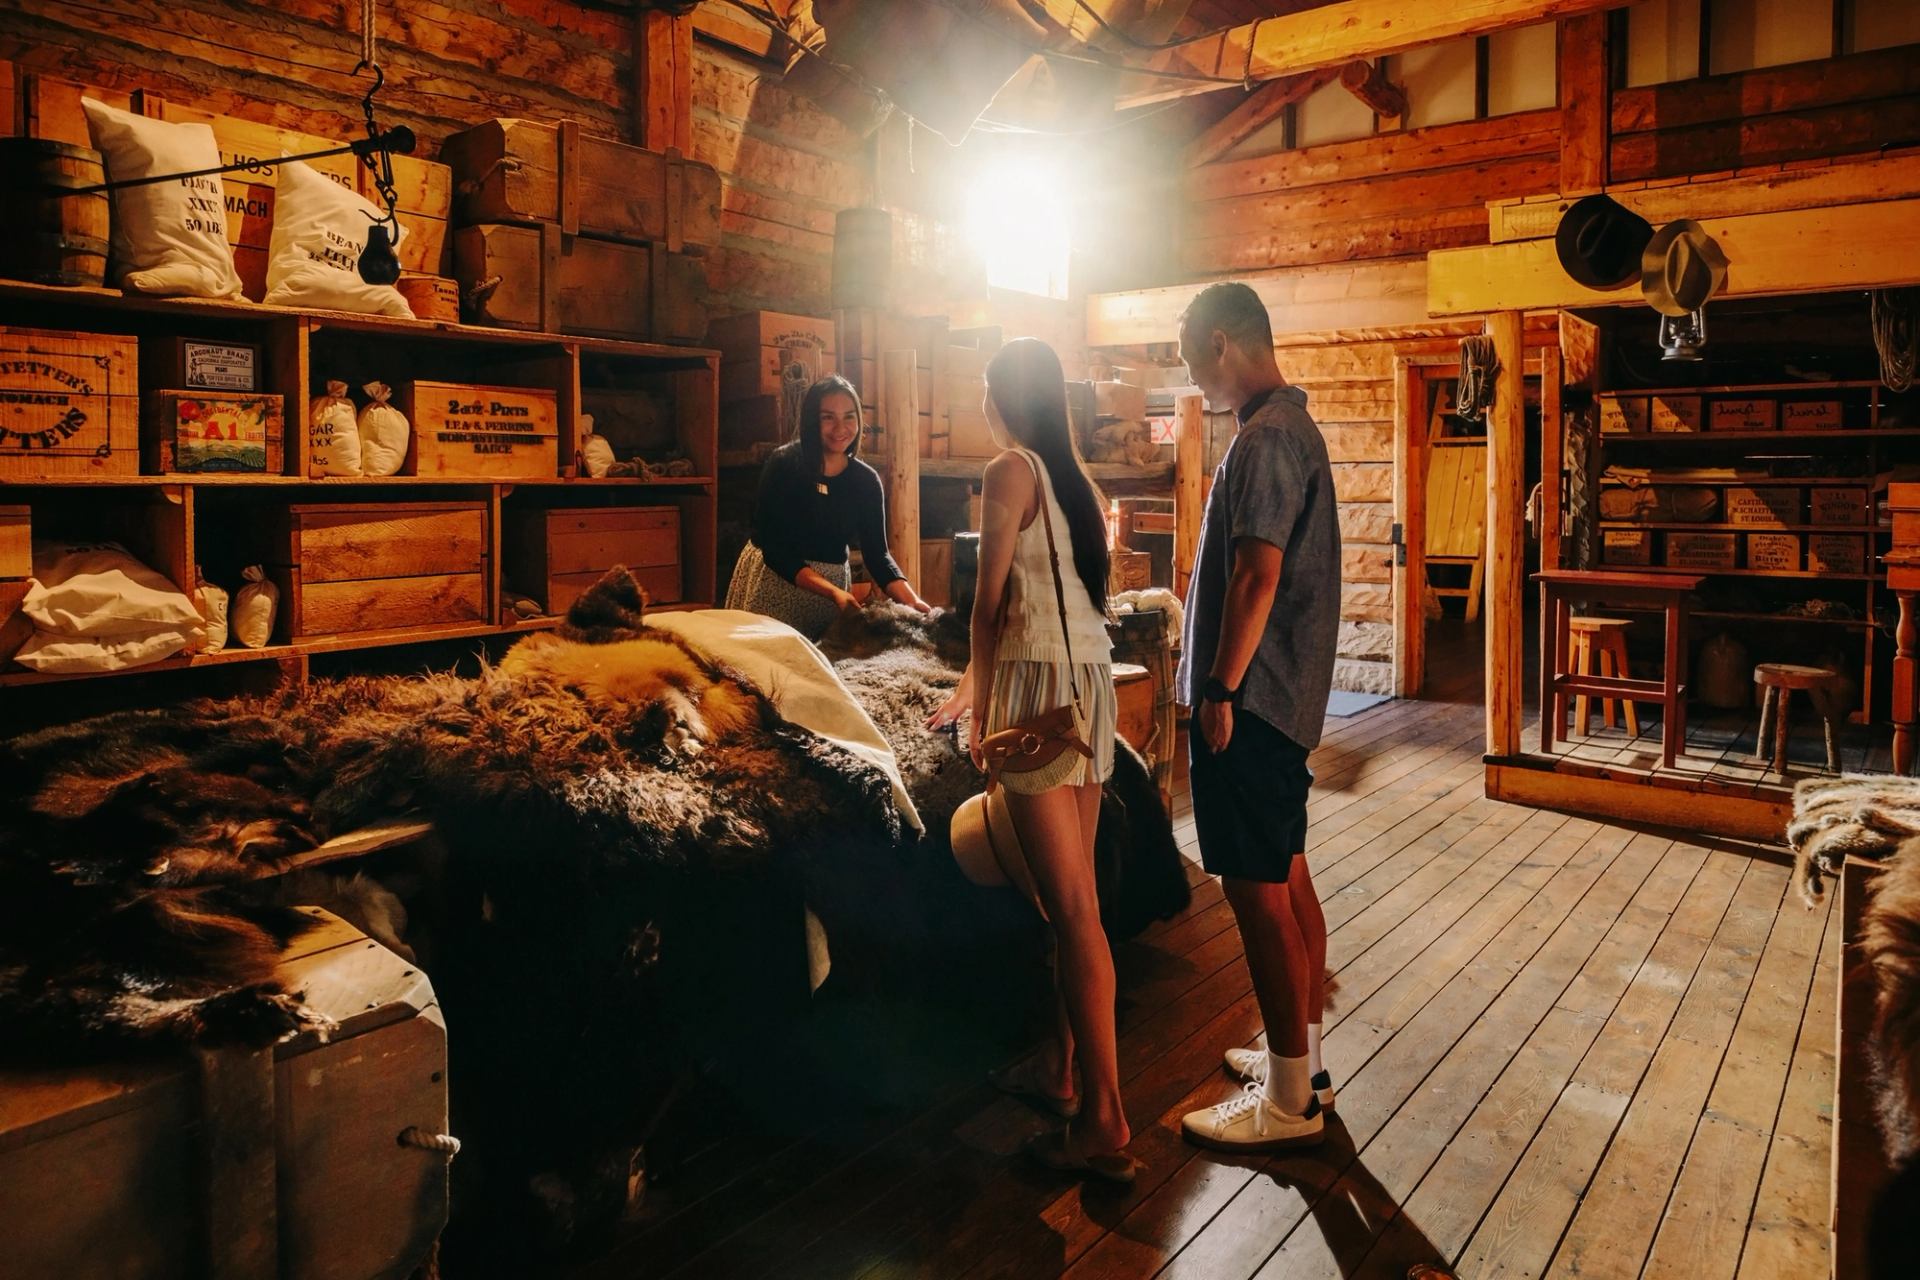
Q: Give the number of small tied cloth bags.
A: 5